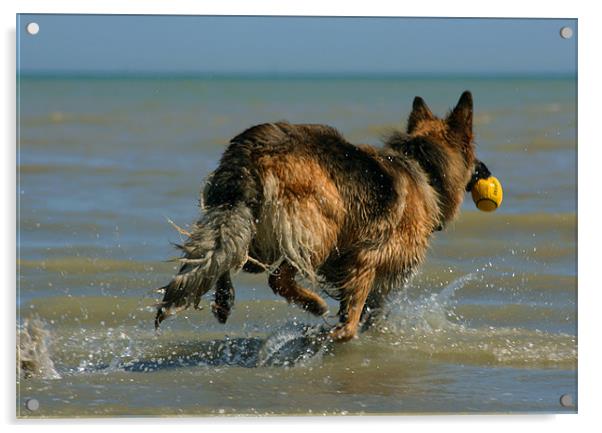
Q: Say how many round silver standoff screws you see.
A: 4